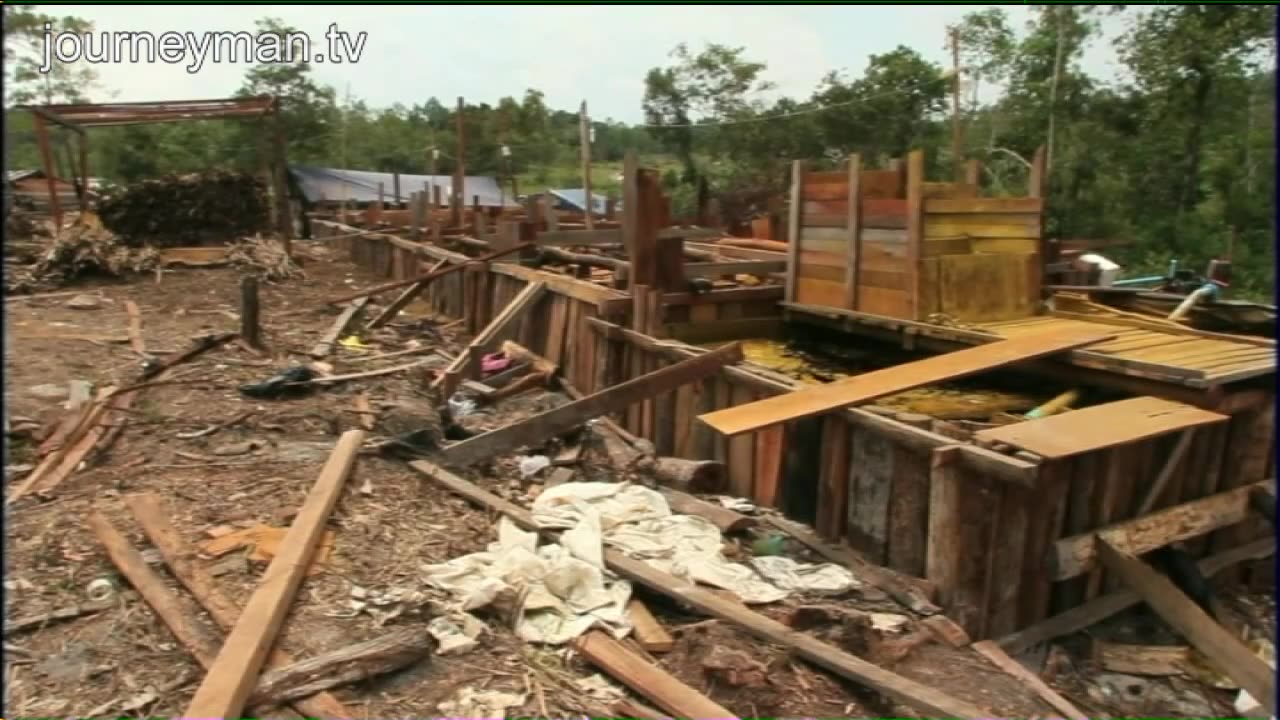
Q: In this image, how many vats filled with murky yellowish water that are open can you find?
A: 1